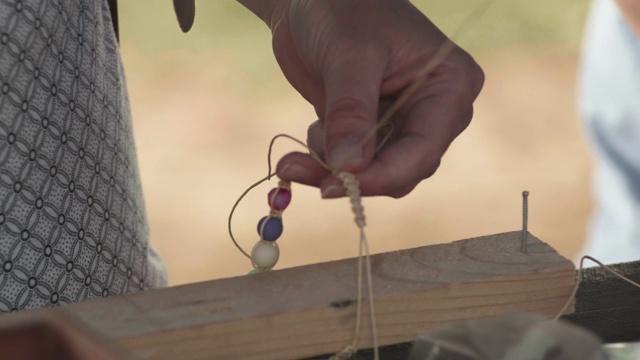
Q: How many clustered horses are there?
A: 0